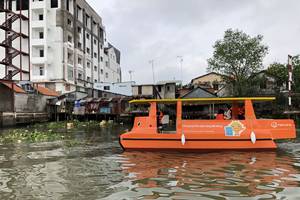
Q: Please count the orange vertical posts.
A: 3